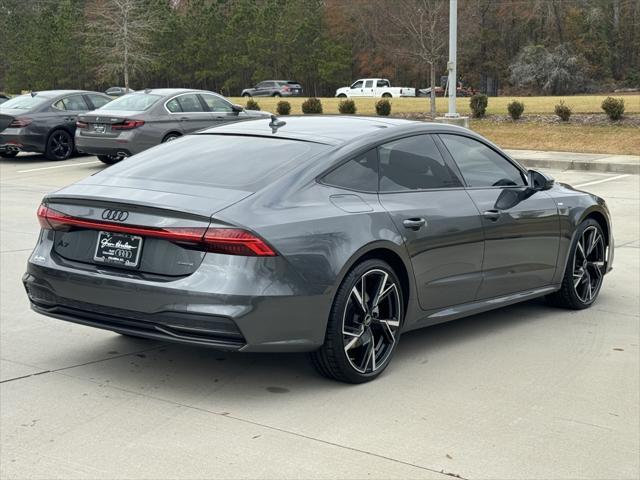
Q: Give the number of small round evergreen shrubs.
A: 9